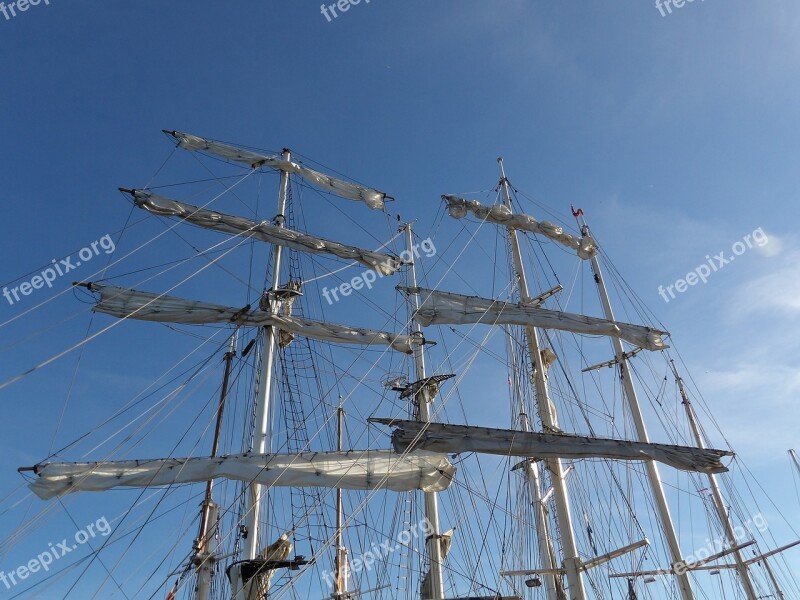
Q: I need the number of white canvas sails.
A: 7